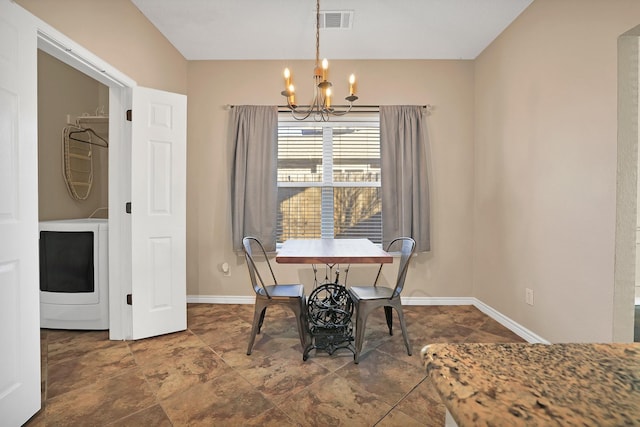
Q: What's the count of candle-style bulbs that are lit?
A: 5